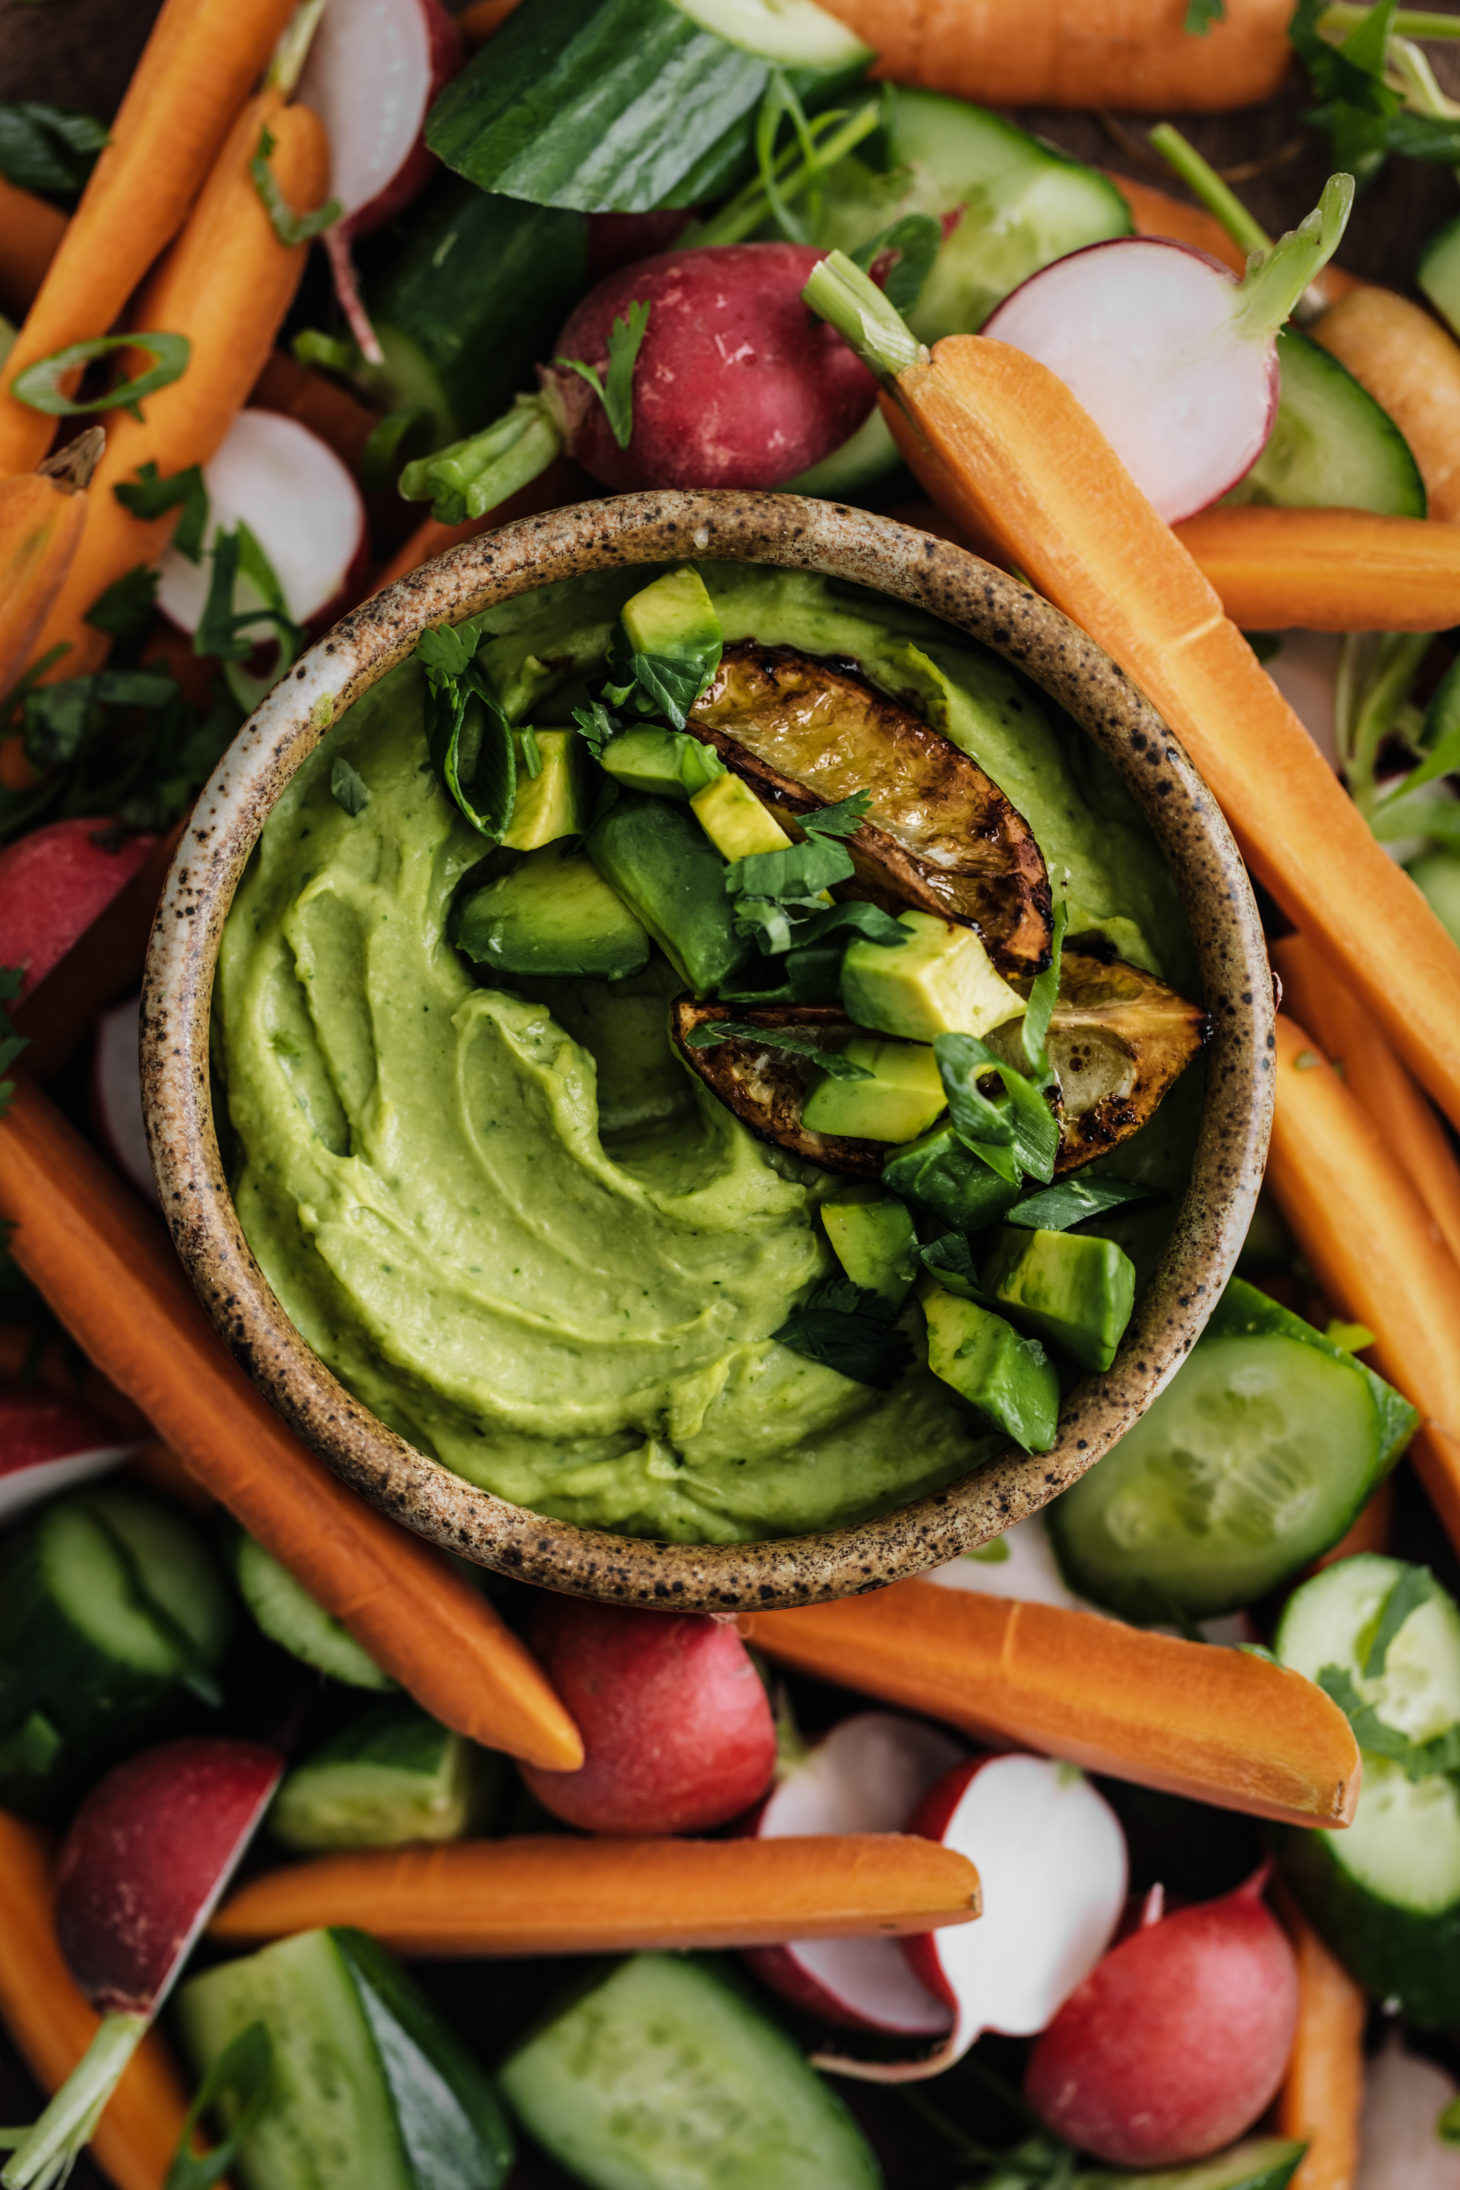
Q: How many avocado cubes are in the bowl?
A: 12